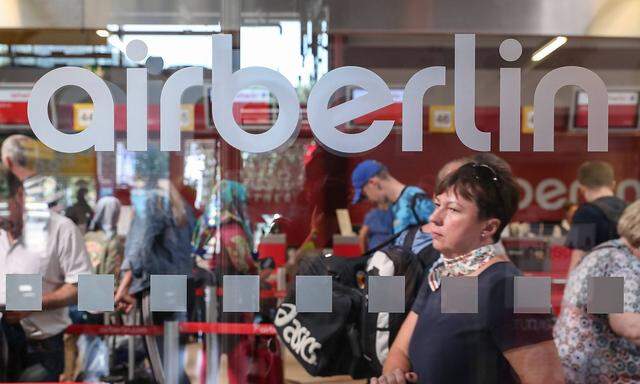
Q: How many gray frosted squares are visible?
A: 9